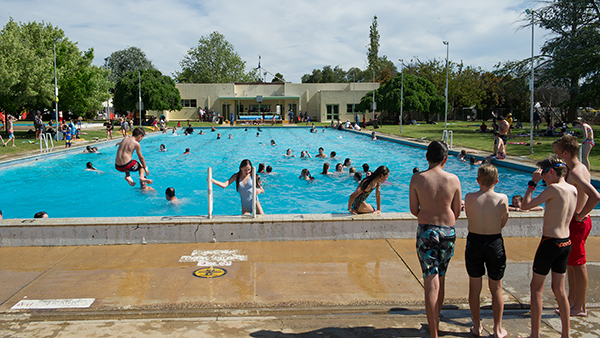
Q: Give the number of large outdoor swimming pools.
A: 1